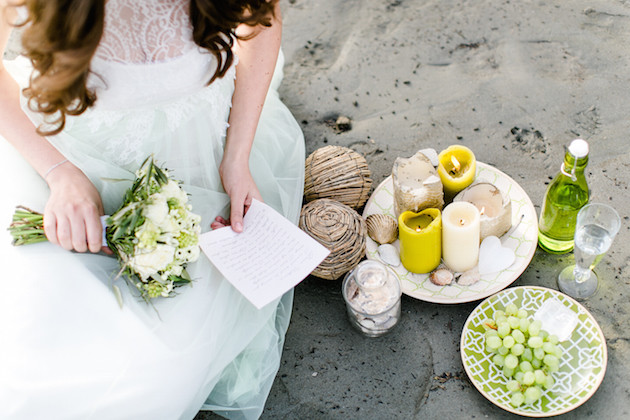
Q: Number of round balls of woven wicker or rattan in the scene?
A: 2